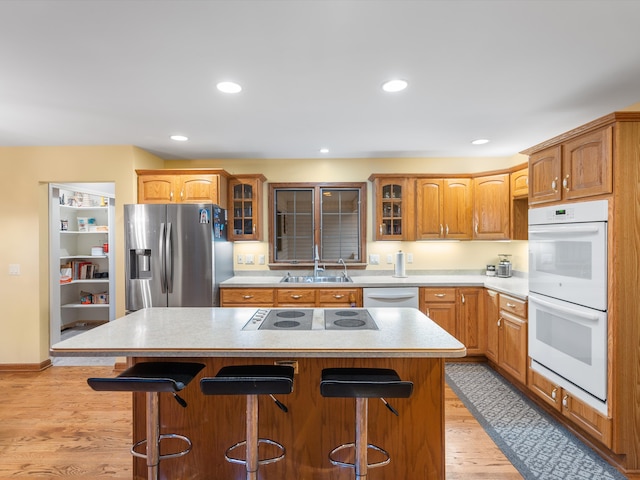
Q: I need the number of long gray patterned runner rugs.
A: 1